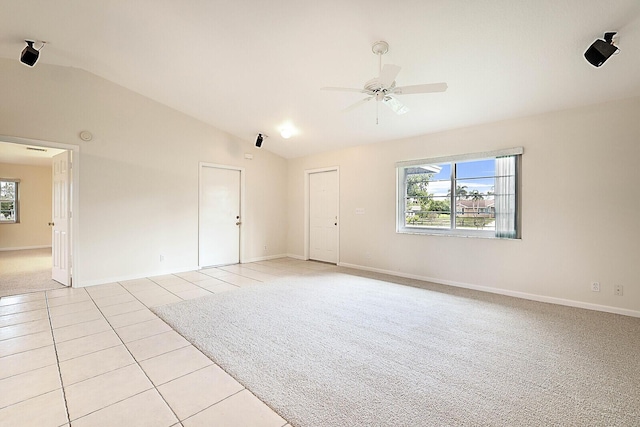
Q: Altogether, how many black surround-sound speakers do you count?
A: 3